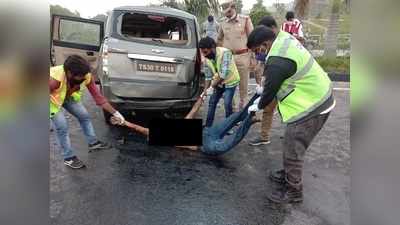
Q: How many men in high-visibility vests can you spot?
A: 3